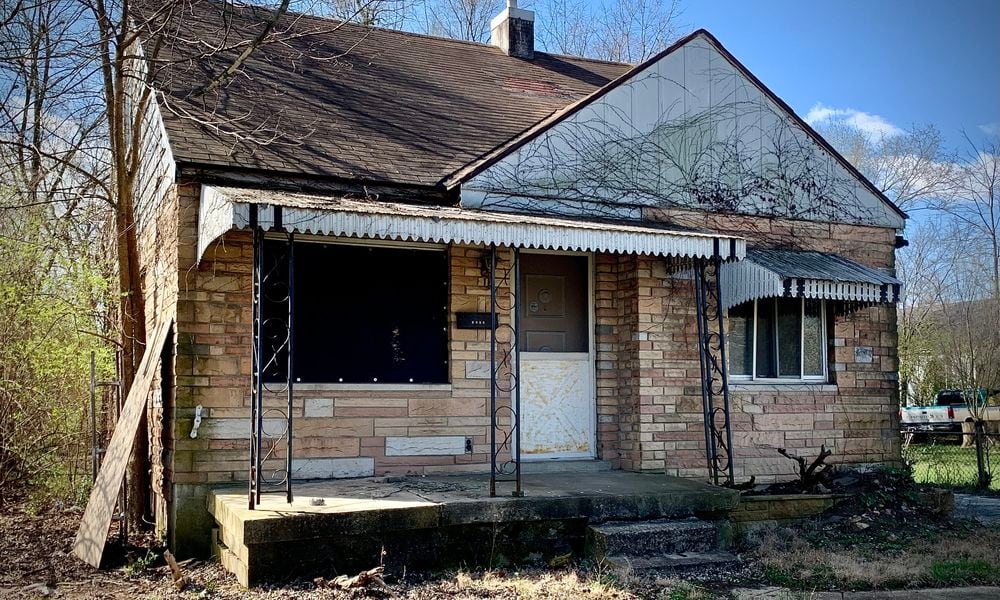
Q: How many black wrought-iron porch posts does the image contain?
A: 3